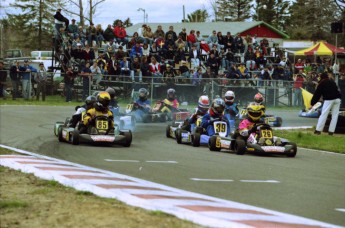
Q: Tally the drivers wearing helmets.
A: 10